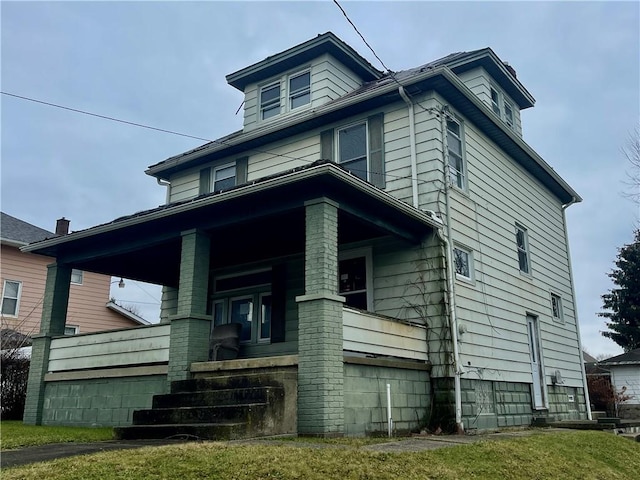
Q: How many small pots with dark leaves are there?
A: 0